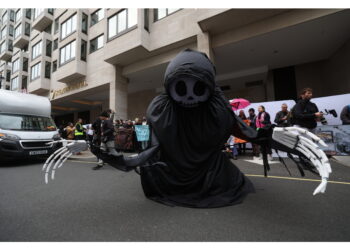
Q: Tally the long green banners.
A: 0